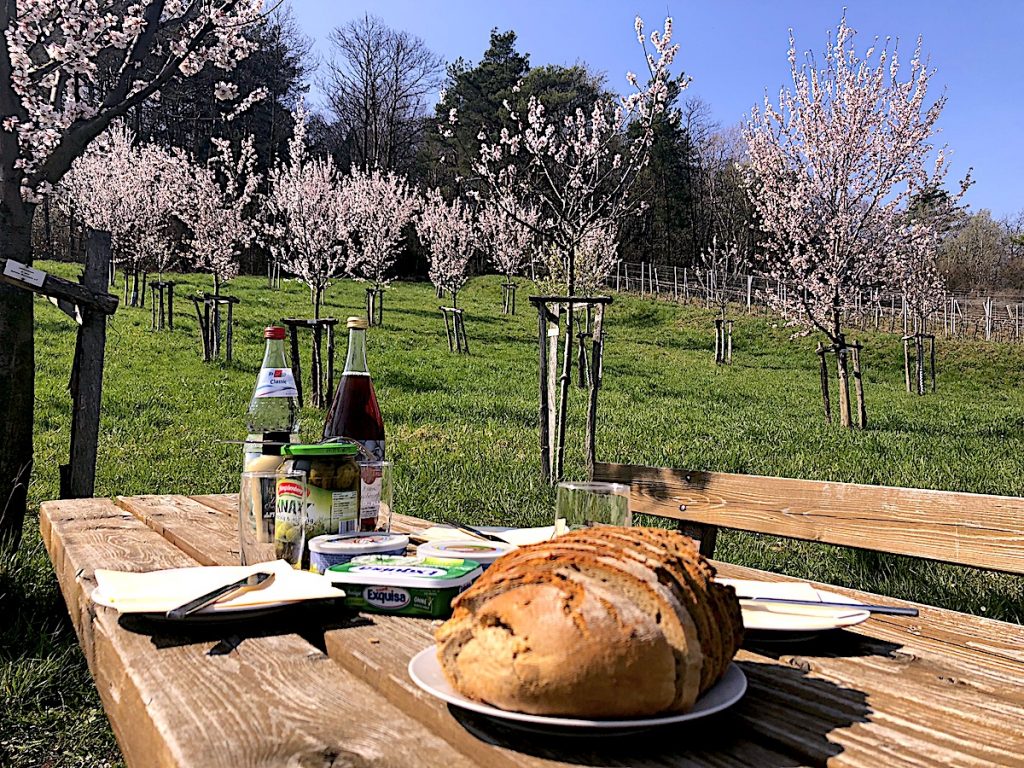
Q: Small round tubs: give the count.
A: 2